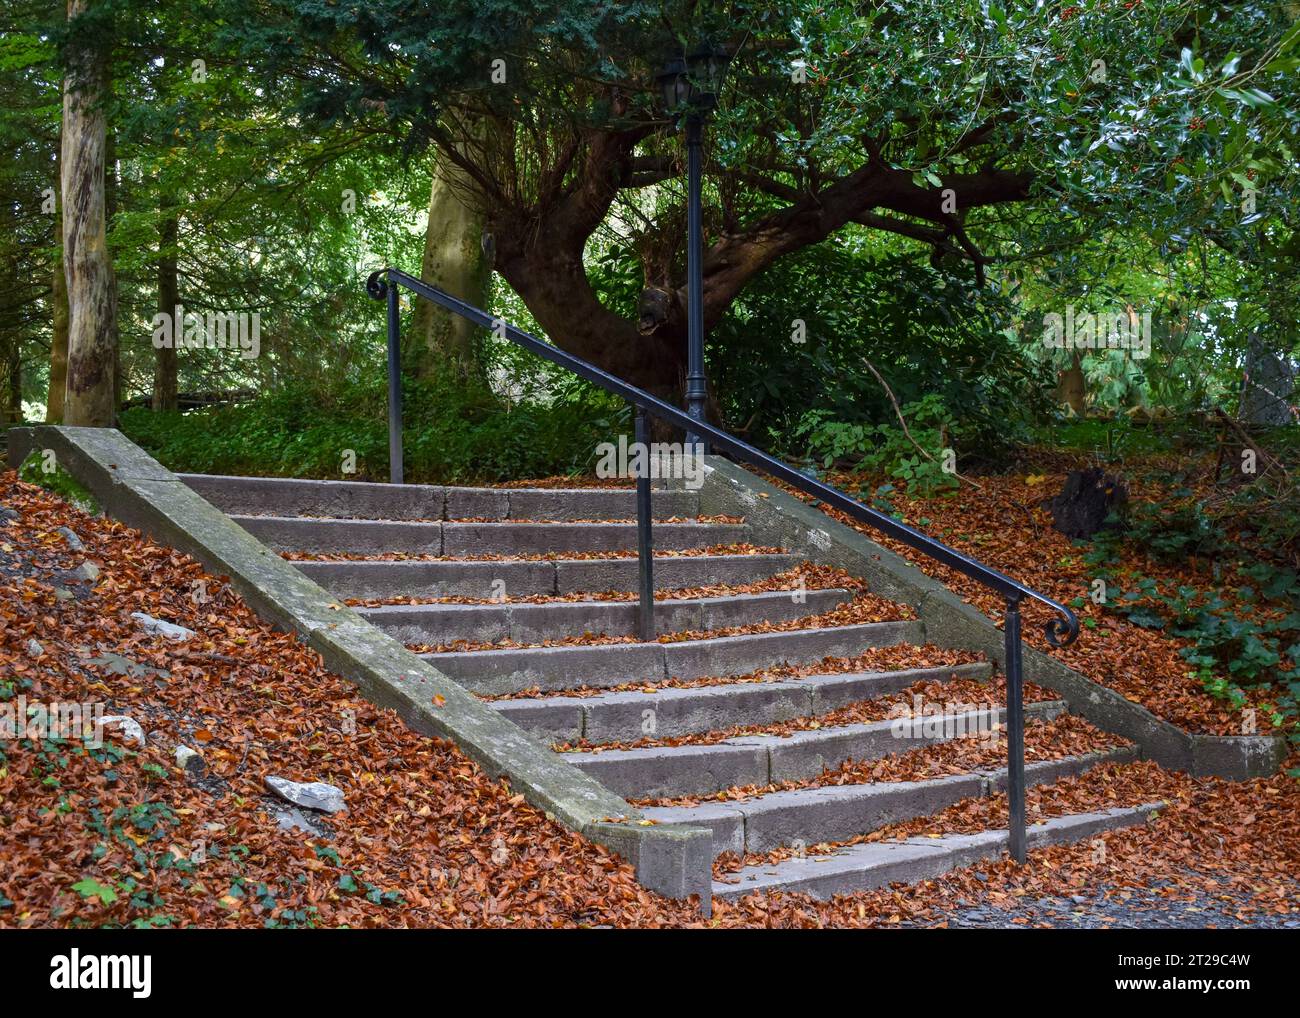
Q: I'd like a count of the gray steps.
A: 9